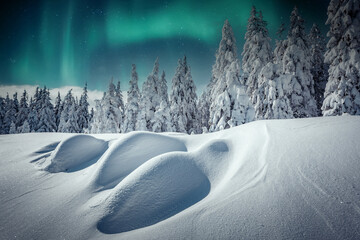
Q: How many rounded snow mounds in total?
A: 3